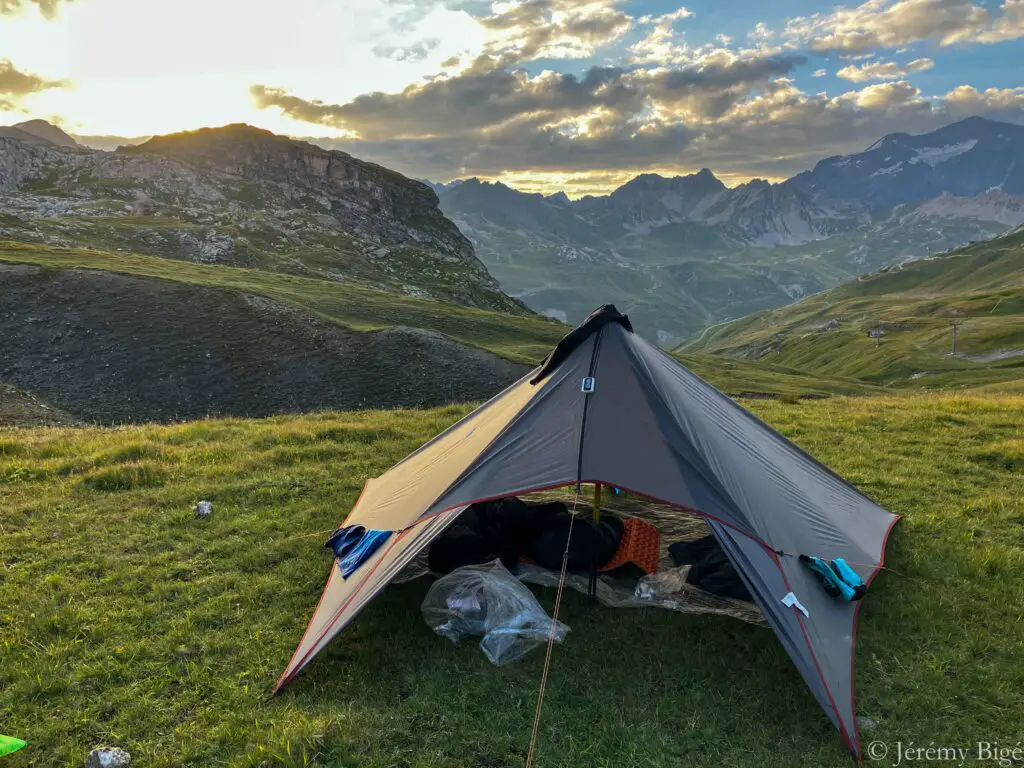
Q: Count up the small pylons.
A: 2